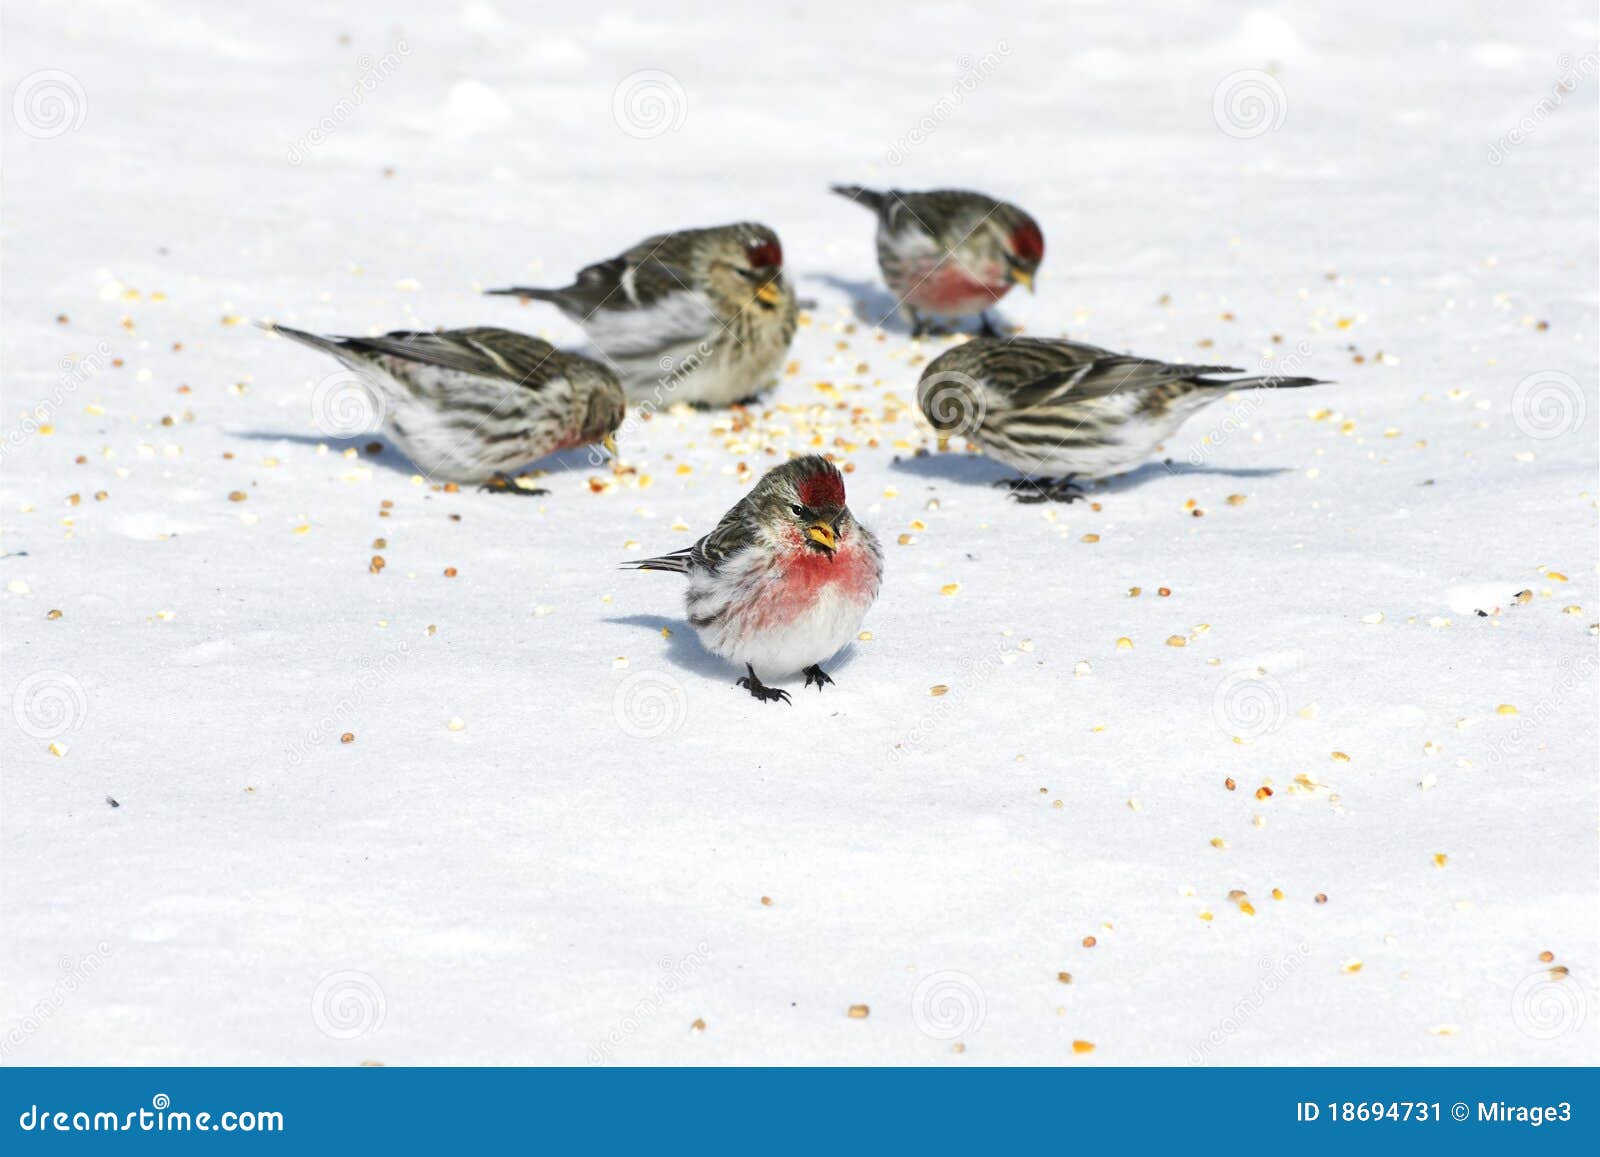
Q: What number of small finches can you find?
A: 5